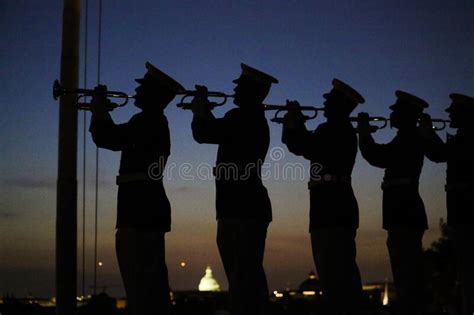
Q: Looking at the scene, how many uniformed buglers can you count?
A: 5